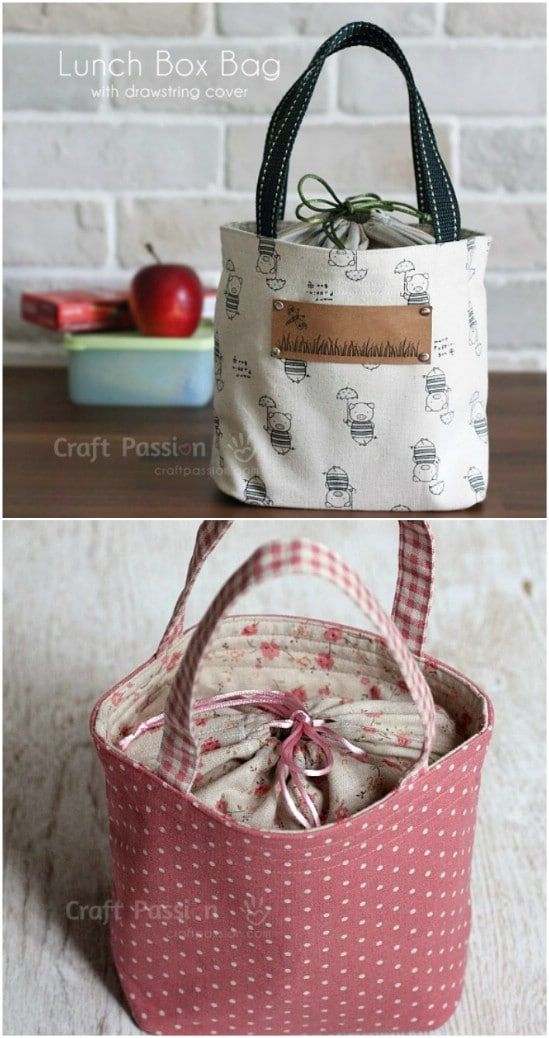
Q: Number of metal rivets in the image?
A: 4